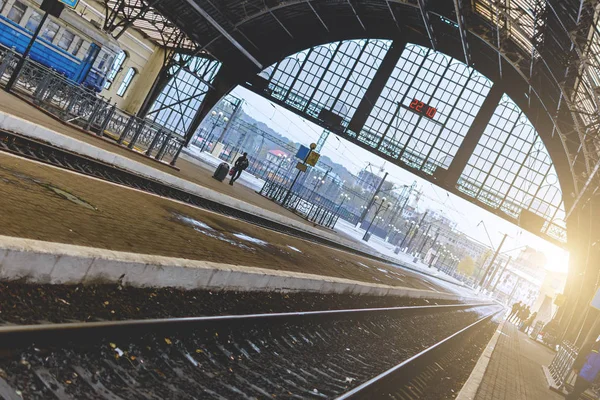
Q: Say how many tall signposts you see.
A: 2